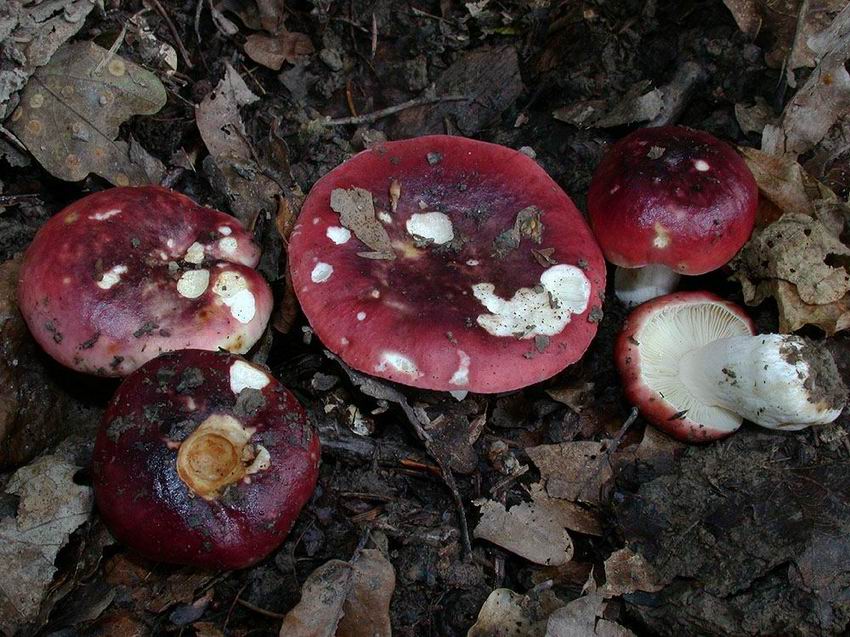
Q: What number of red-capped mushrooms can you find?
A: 5